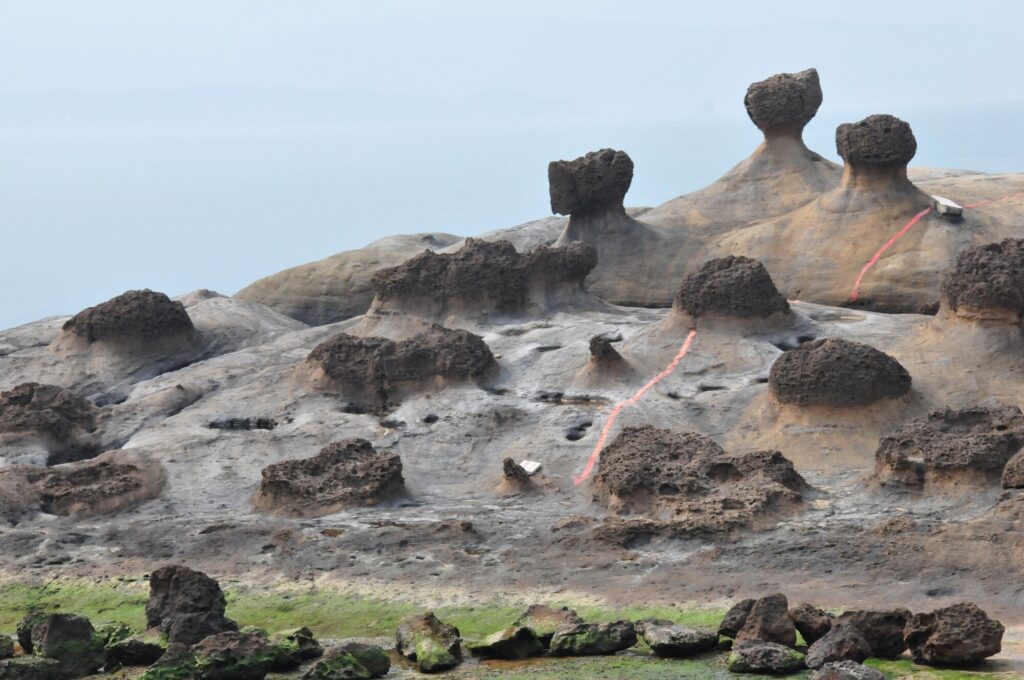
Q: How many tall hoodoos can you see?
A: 3